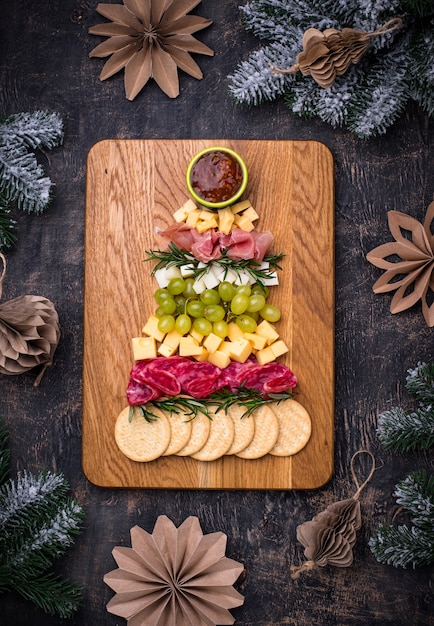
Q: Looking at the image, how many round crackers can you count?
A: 7